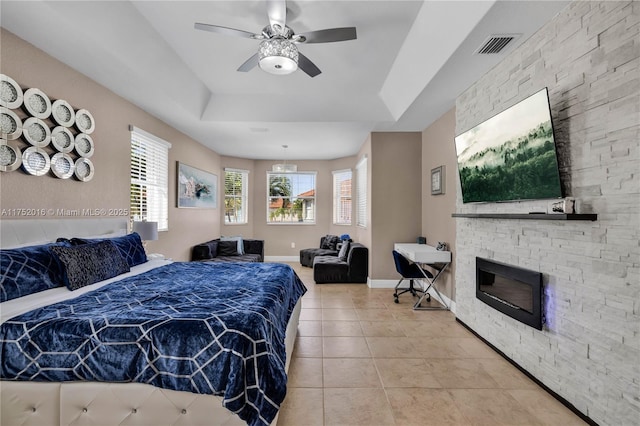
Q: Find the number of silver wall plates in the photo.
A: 12